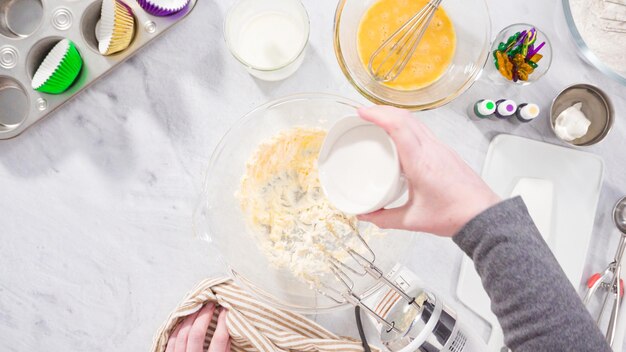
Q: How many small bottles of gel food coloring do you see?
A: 3